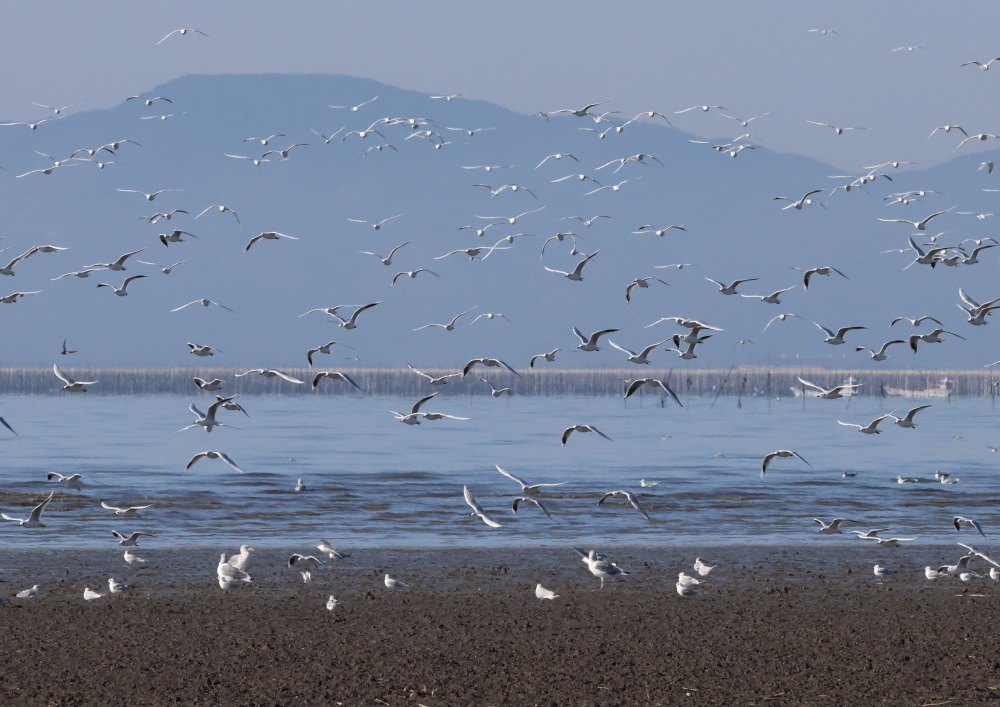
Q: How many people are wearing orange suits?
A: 0